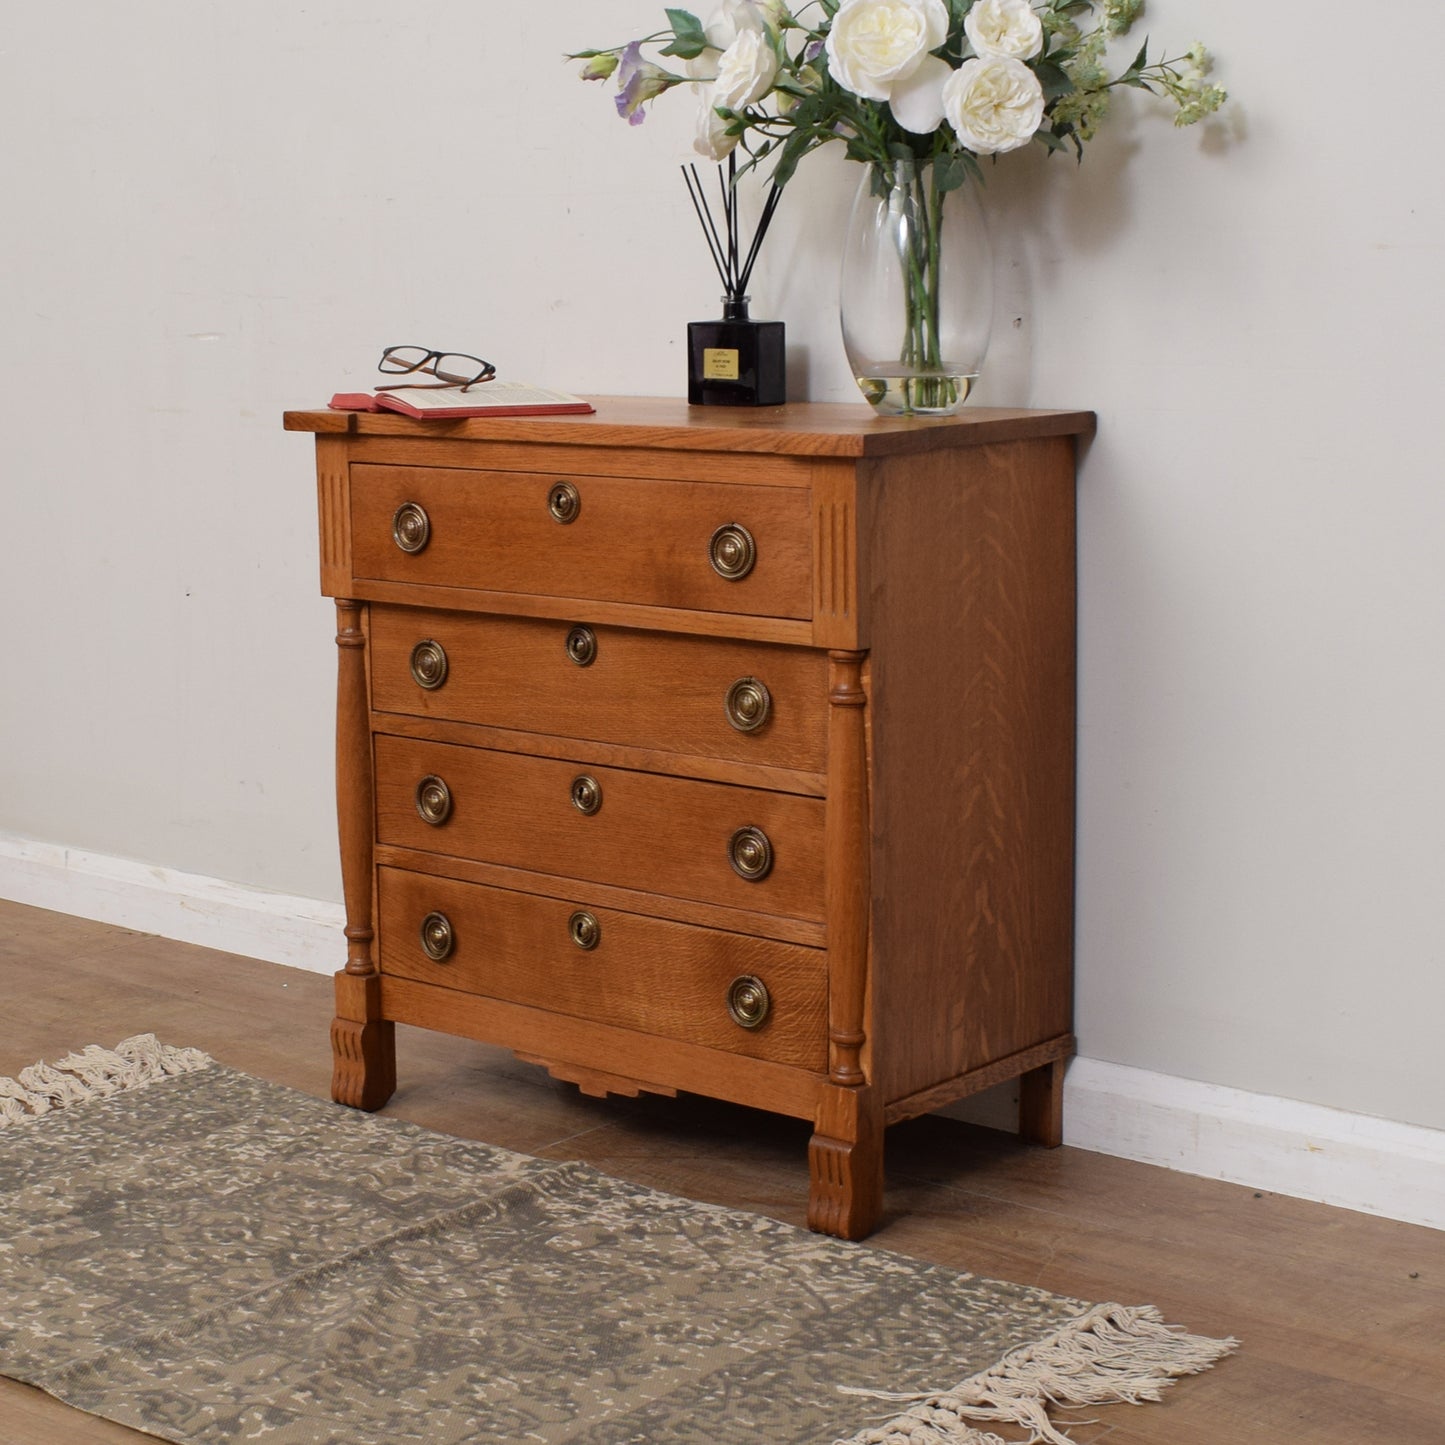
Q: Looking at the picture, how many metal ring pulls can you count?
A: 8